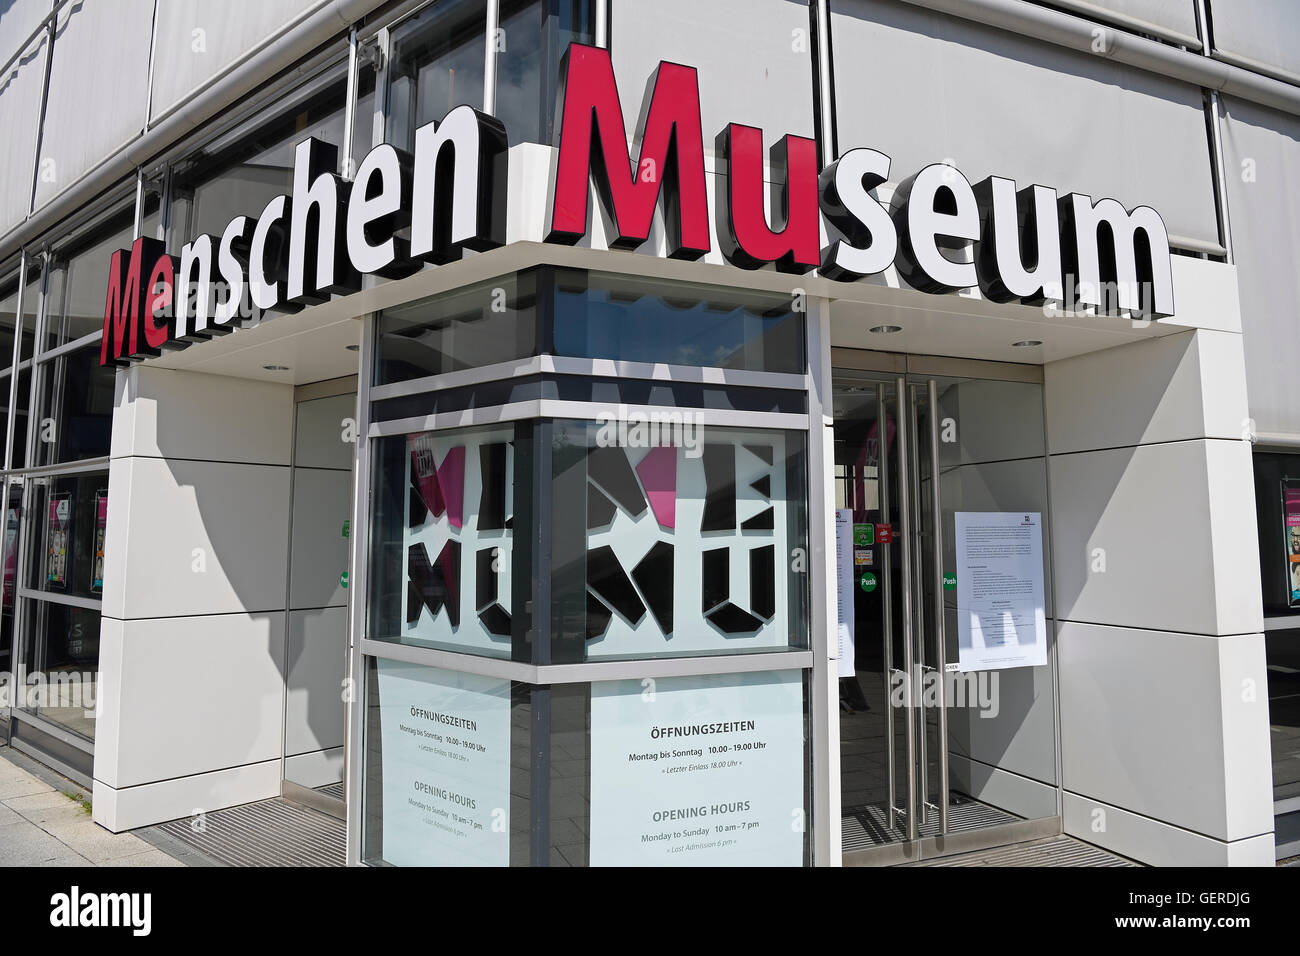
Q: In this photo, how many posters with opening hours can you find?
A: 2